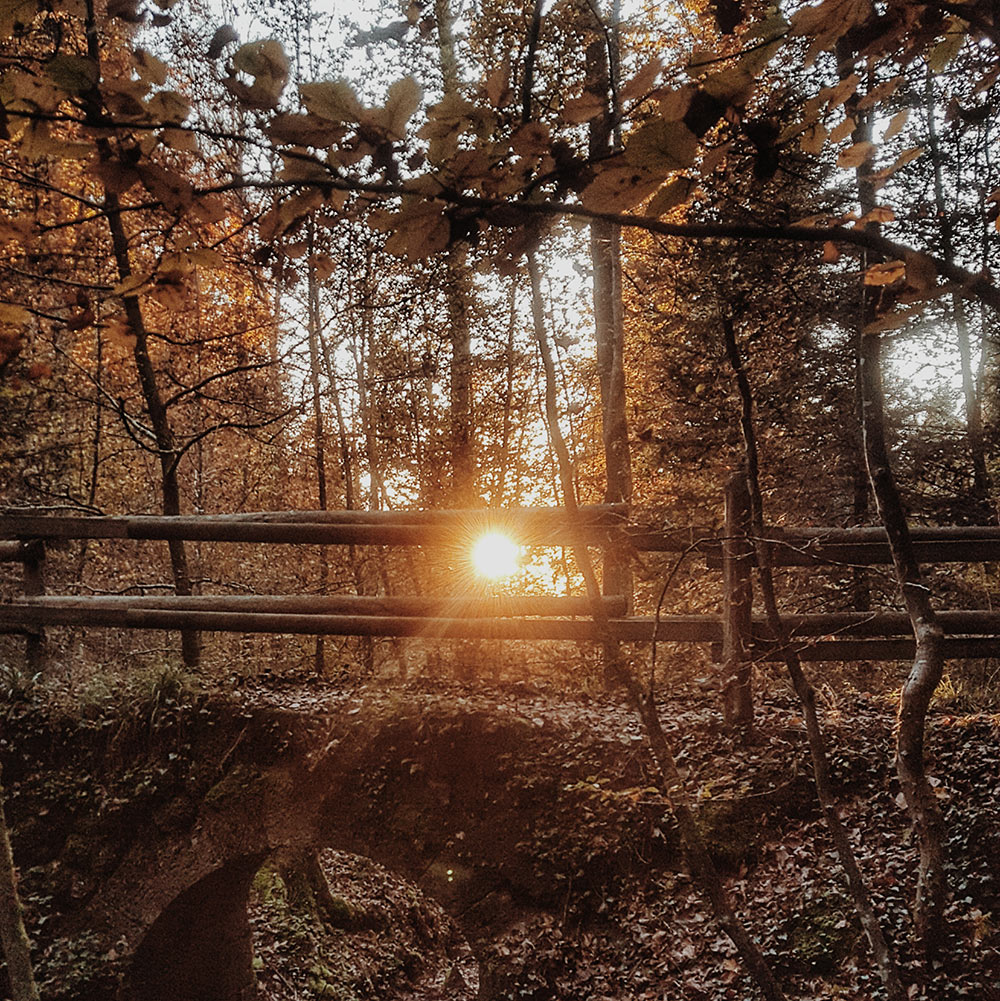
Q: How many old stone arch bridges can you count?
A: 1